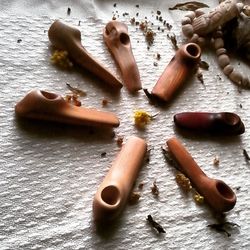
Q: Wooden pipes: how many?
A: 7